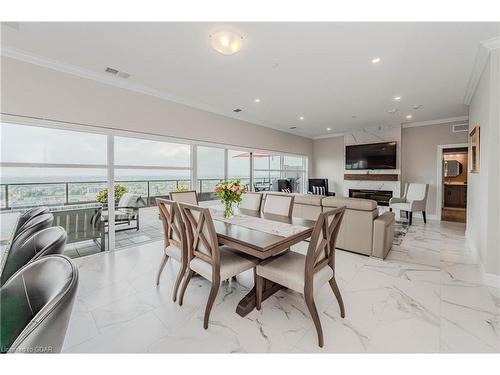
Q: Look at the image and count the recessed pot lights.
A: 6